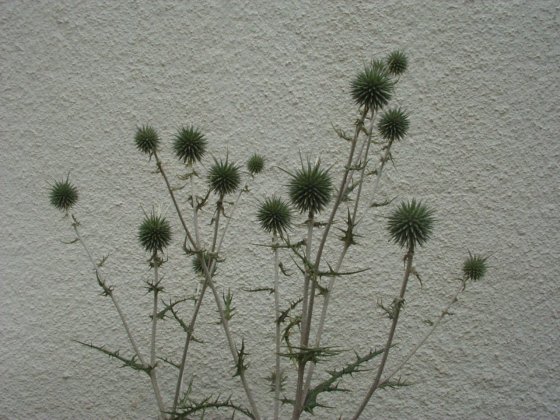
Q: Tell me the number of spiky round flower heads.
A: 15